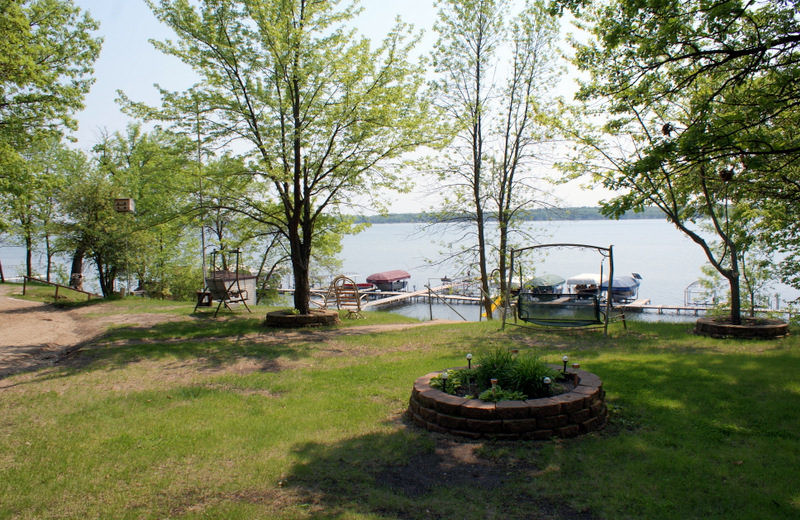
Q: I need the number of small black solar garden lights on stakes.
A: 4